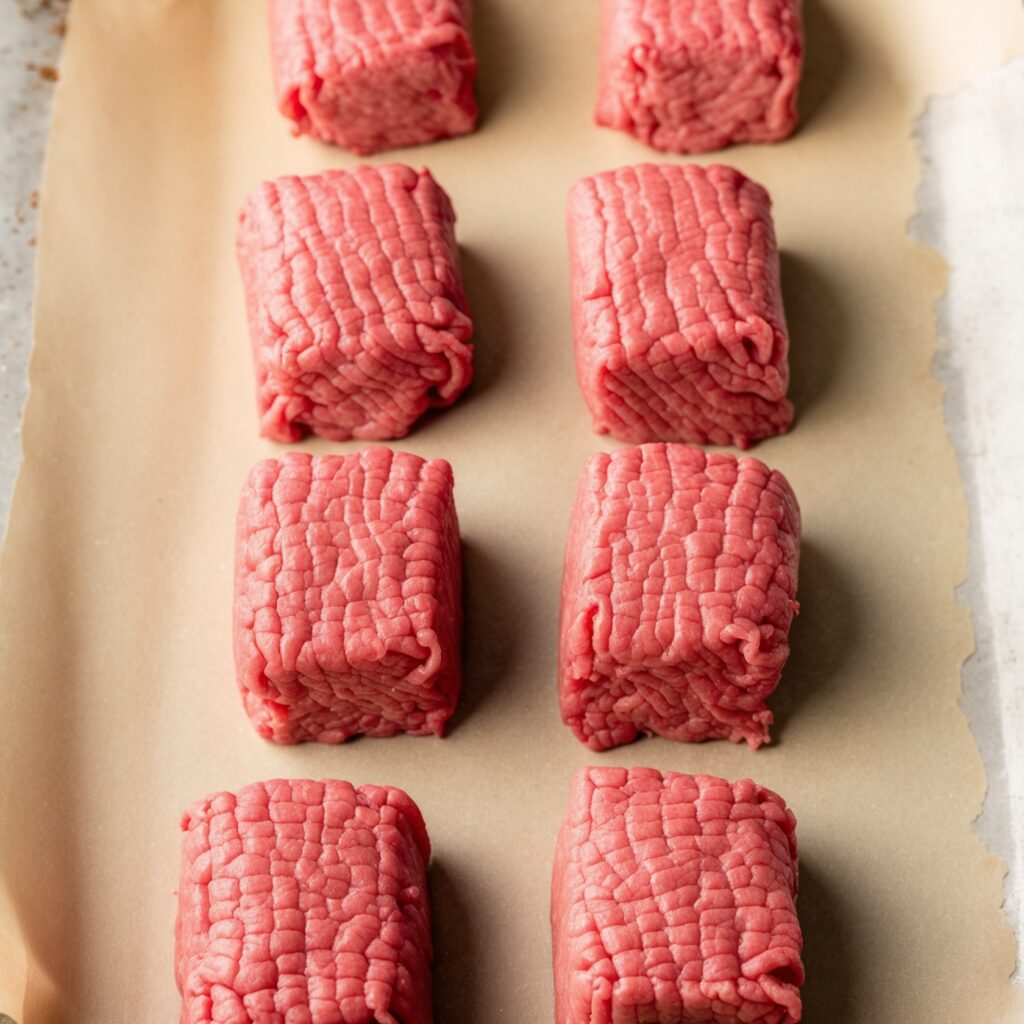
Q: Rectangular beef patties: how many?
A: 8